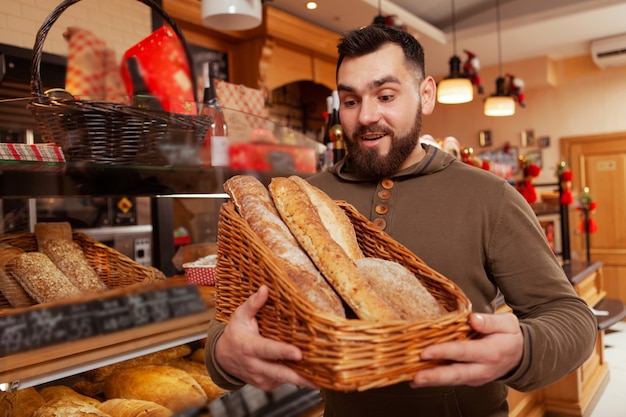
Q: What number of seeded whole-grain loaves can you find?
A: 2